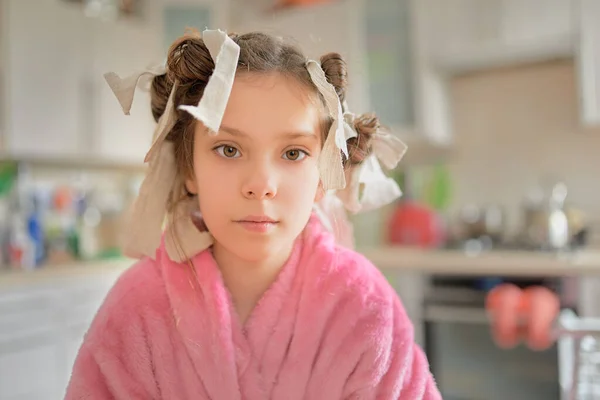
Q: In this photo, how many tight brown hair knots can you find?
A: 4